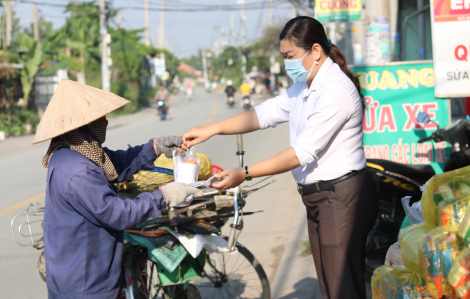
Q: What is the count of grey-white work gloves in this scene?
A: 2